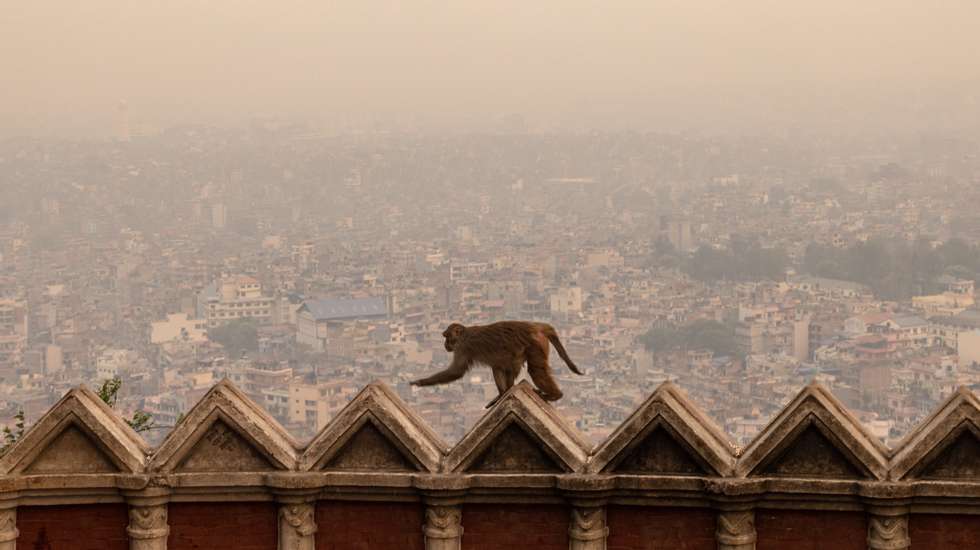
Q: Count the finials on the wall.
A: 7